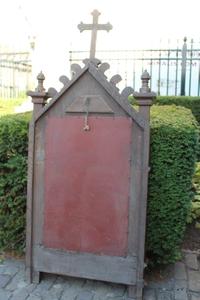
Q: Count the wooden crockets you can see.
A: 6